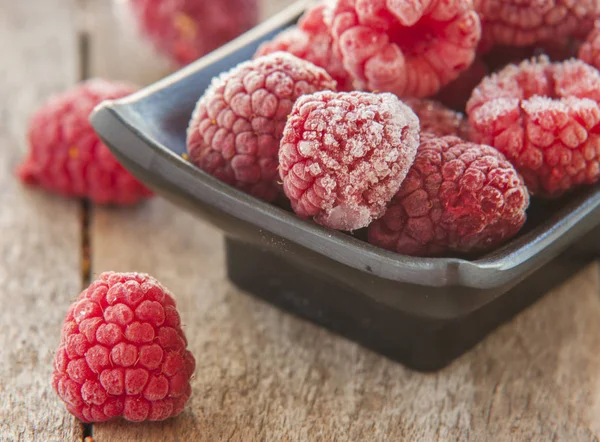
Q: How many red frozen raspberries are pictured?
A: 12